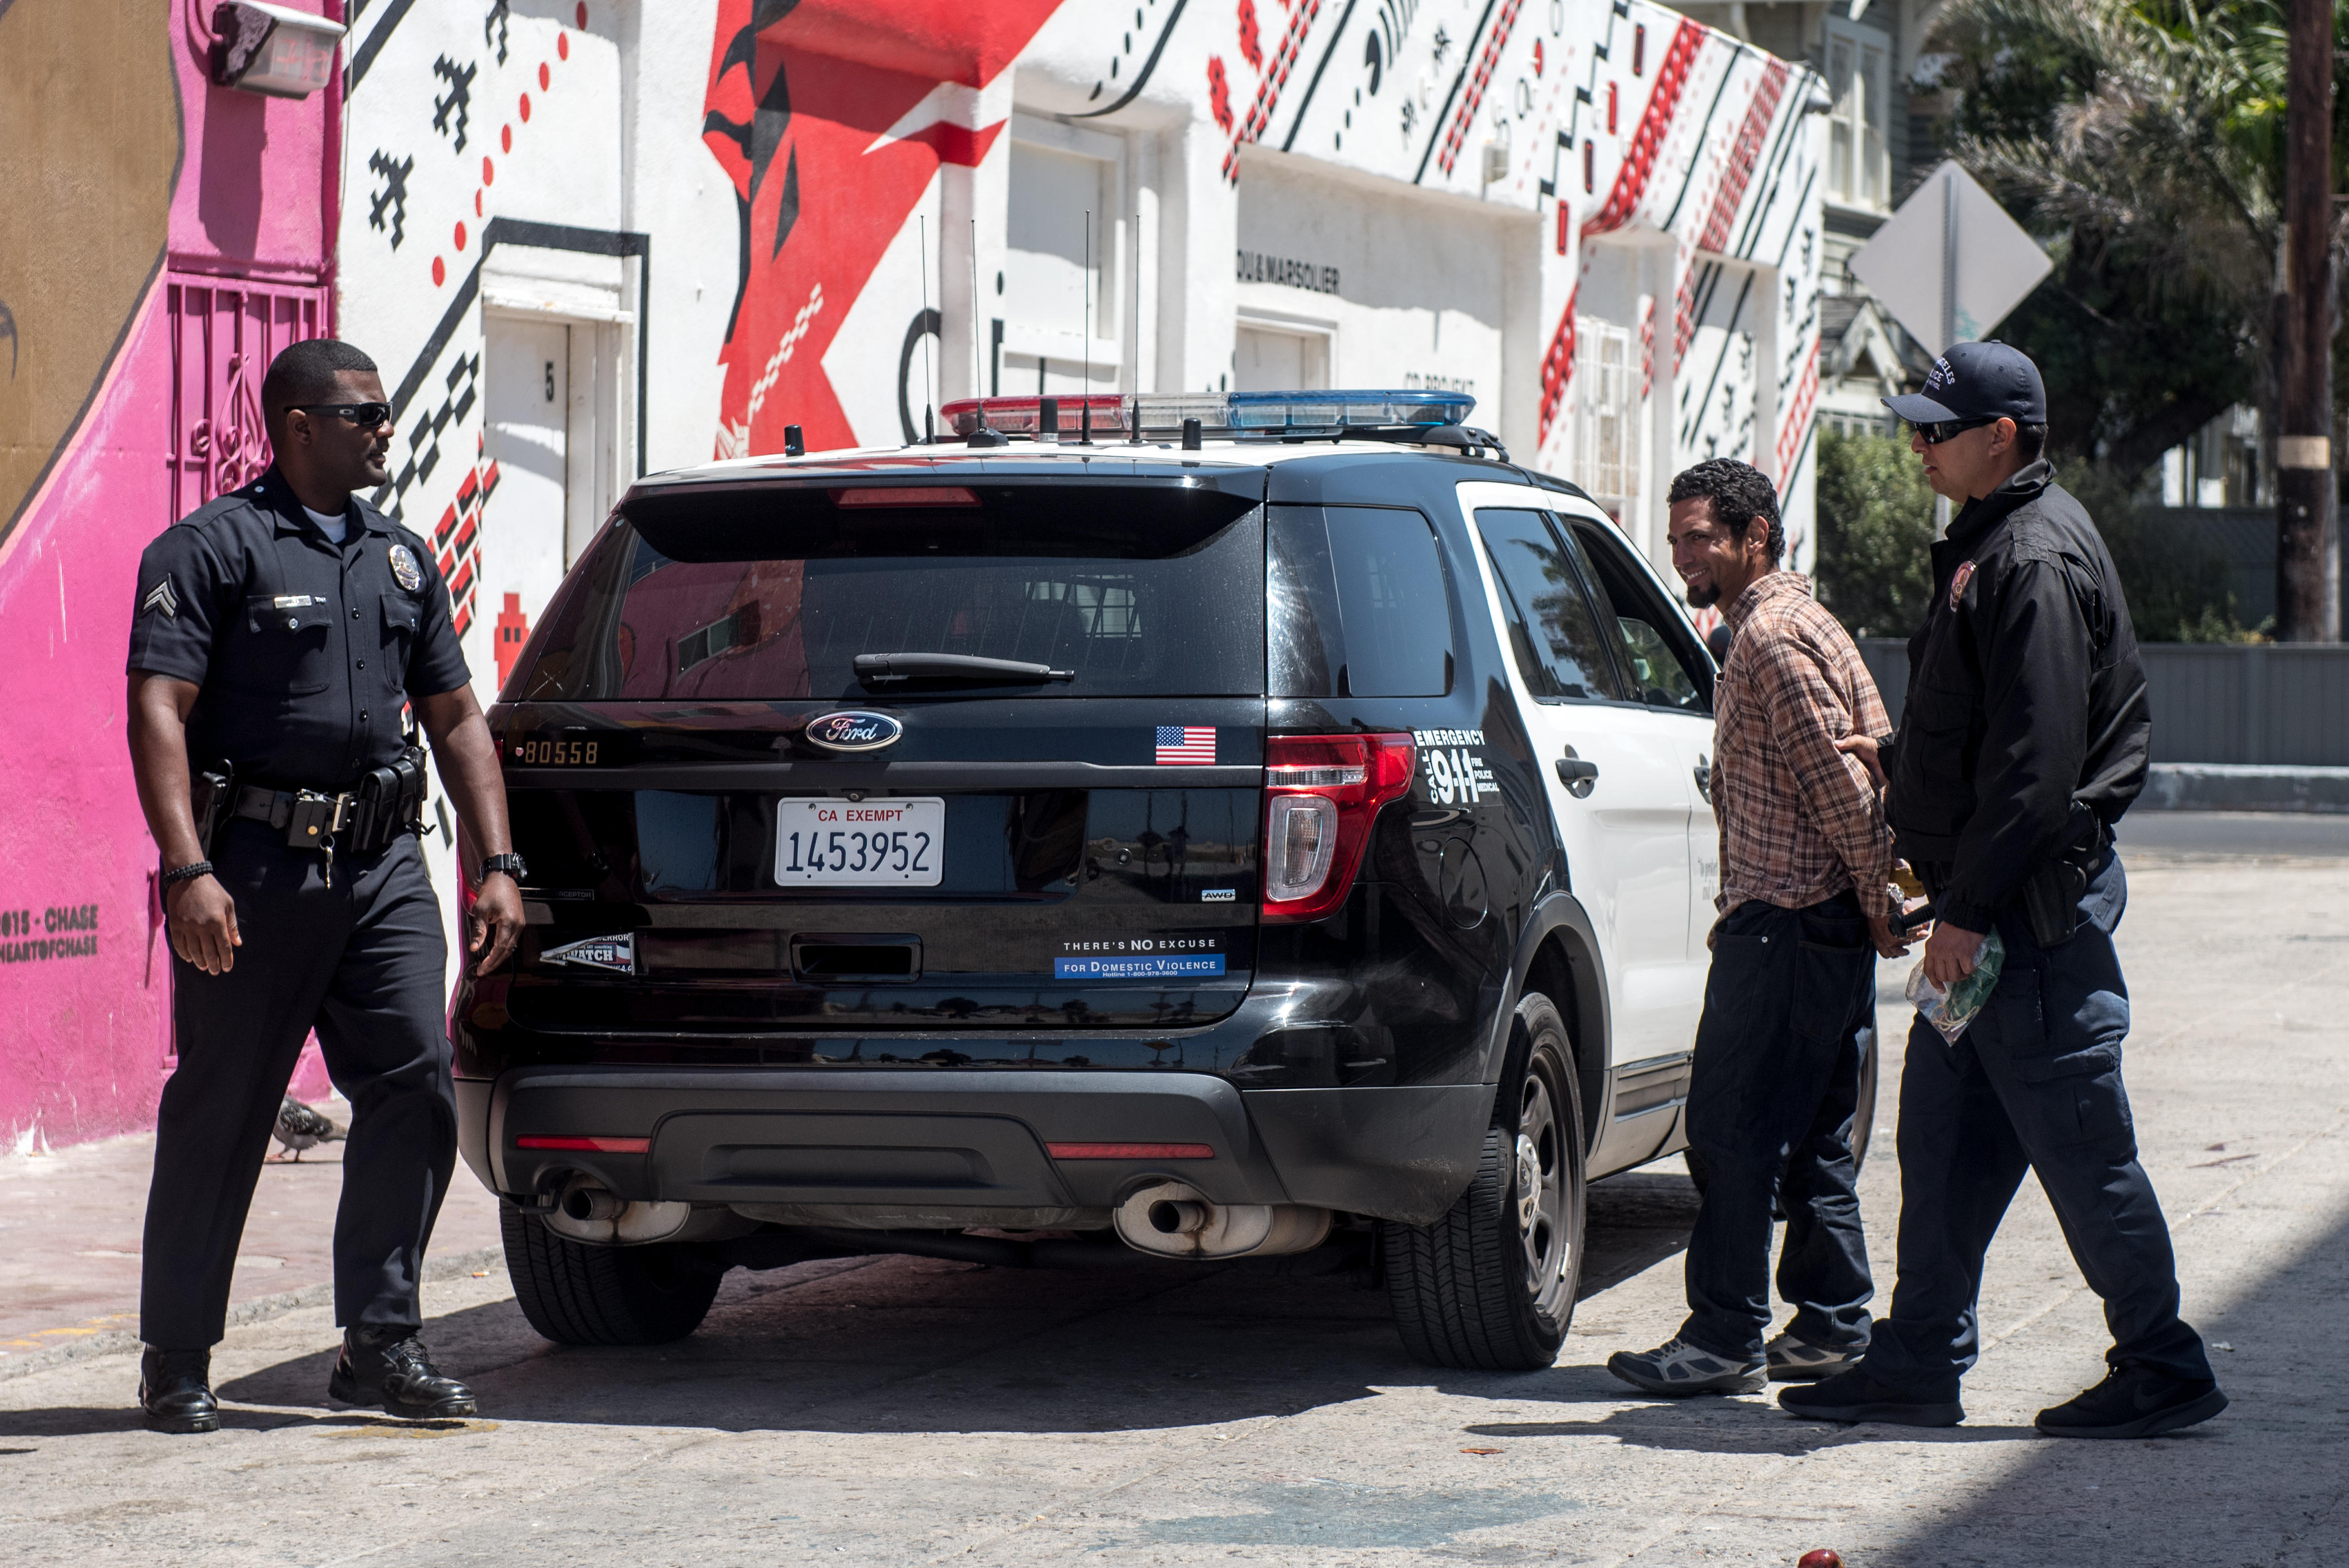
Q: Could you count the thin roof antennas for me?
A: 4